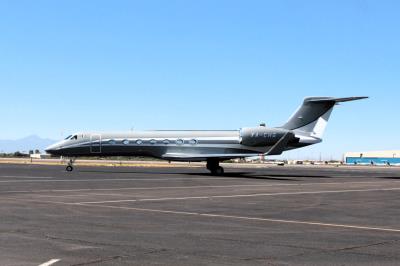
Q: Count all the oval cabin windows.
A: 7